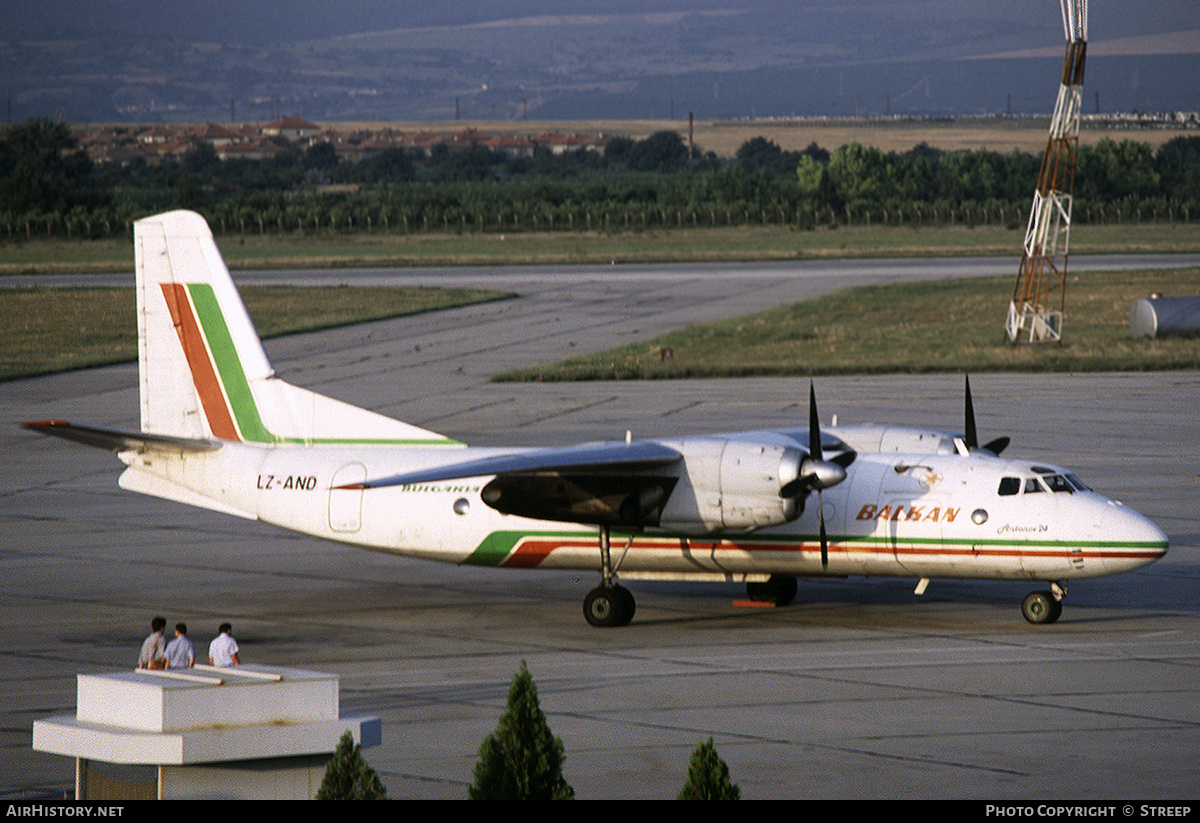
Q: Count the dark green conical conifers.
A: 3